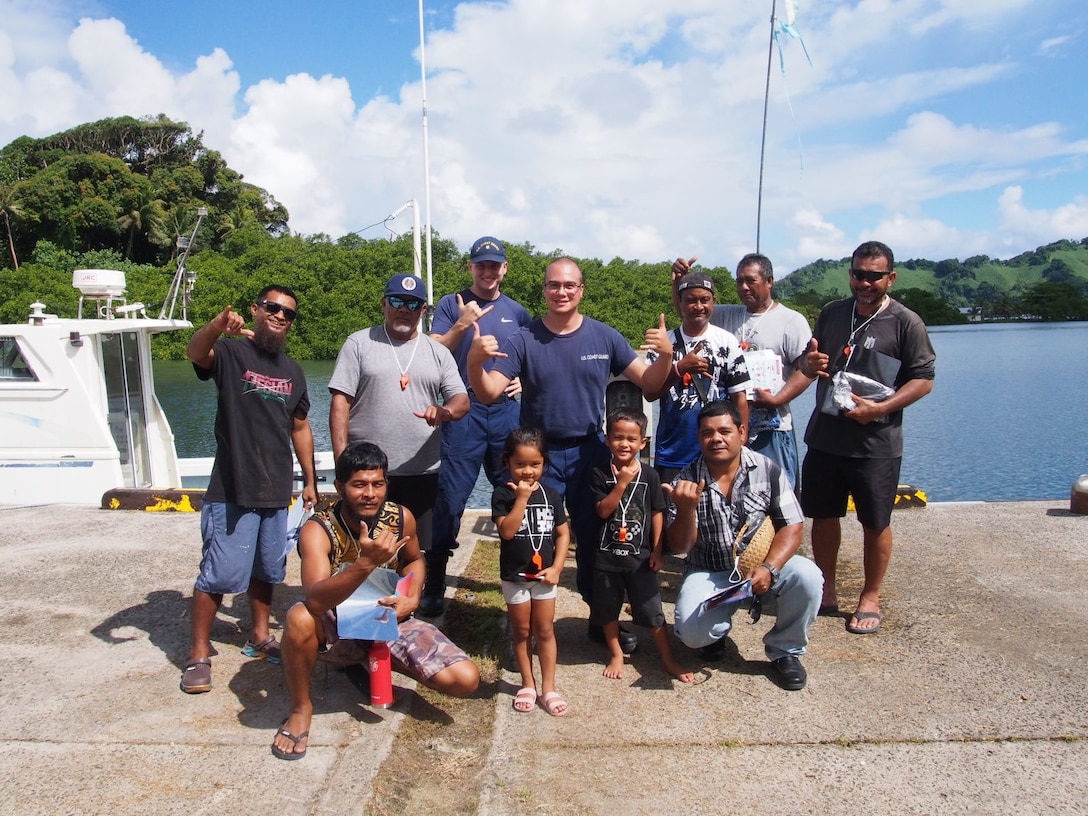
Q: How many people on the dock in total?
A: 11